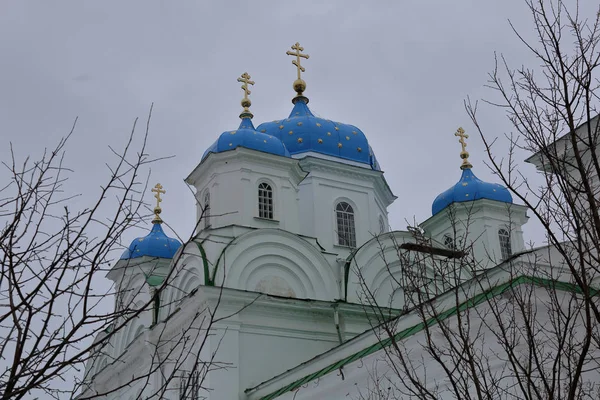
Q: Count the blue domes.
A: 4